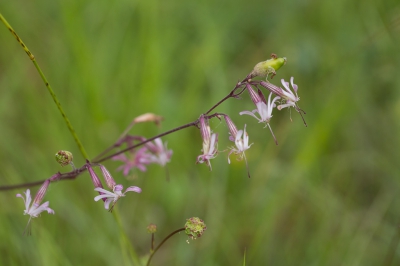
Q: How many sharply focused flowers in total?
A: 6